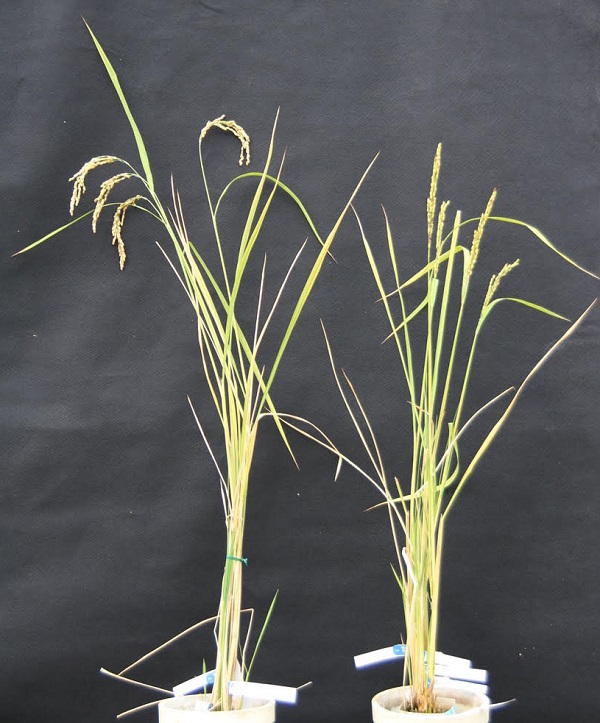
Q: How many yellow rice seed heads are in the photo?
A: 8